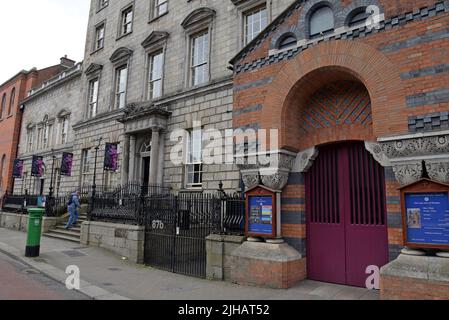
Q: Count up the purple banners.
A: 4